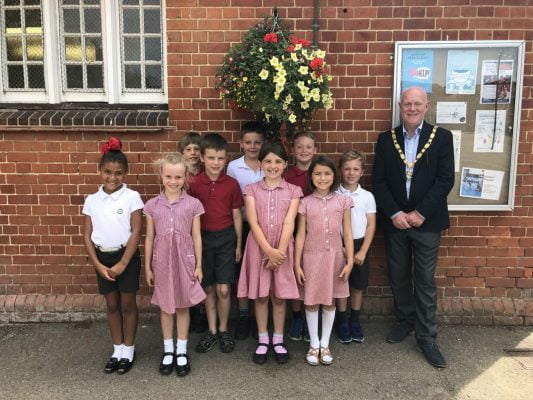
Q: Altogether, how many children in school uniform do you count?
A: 9